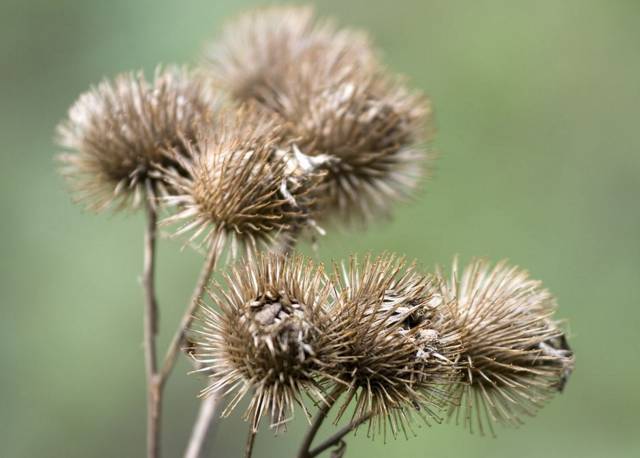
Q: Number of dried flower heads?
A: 7